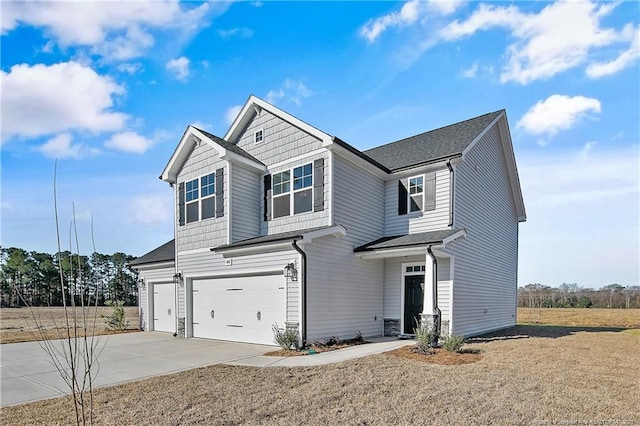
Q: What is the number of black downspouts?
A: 3